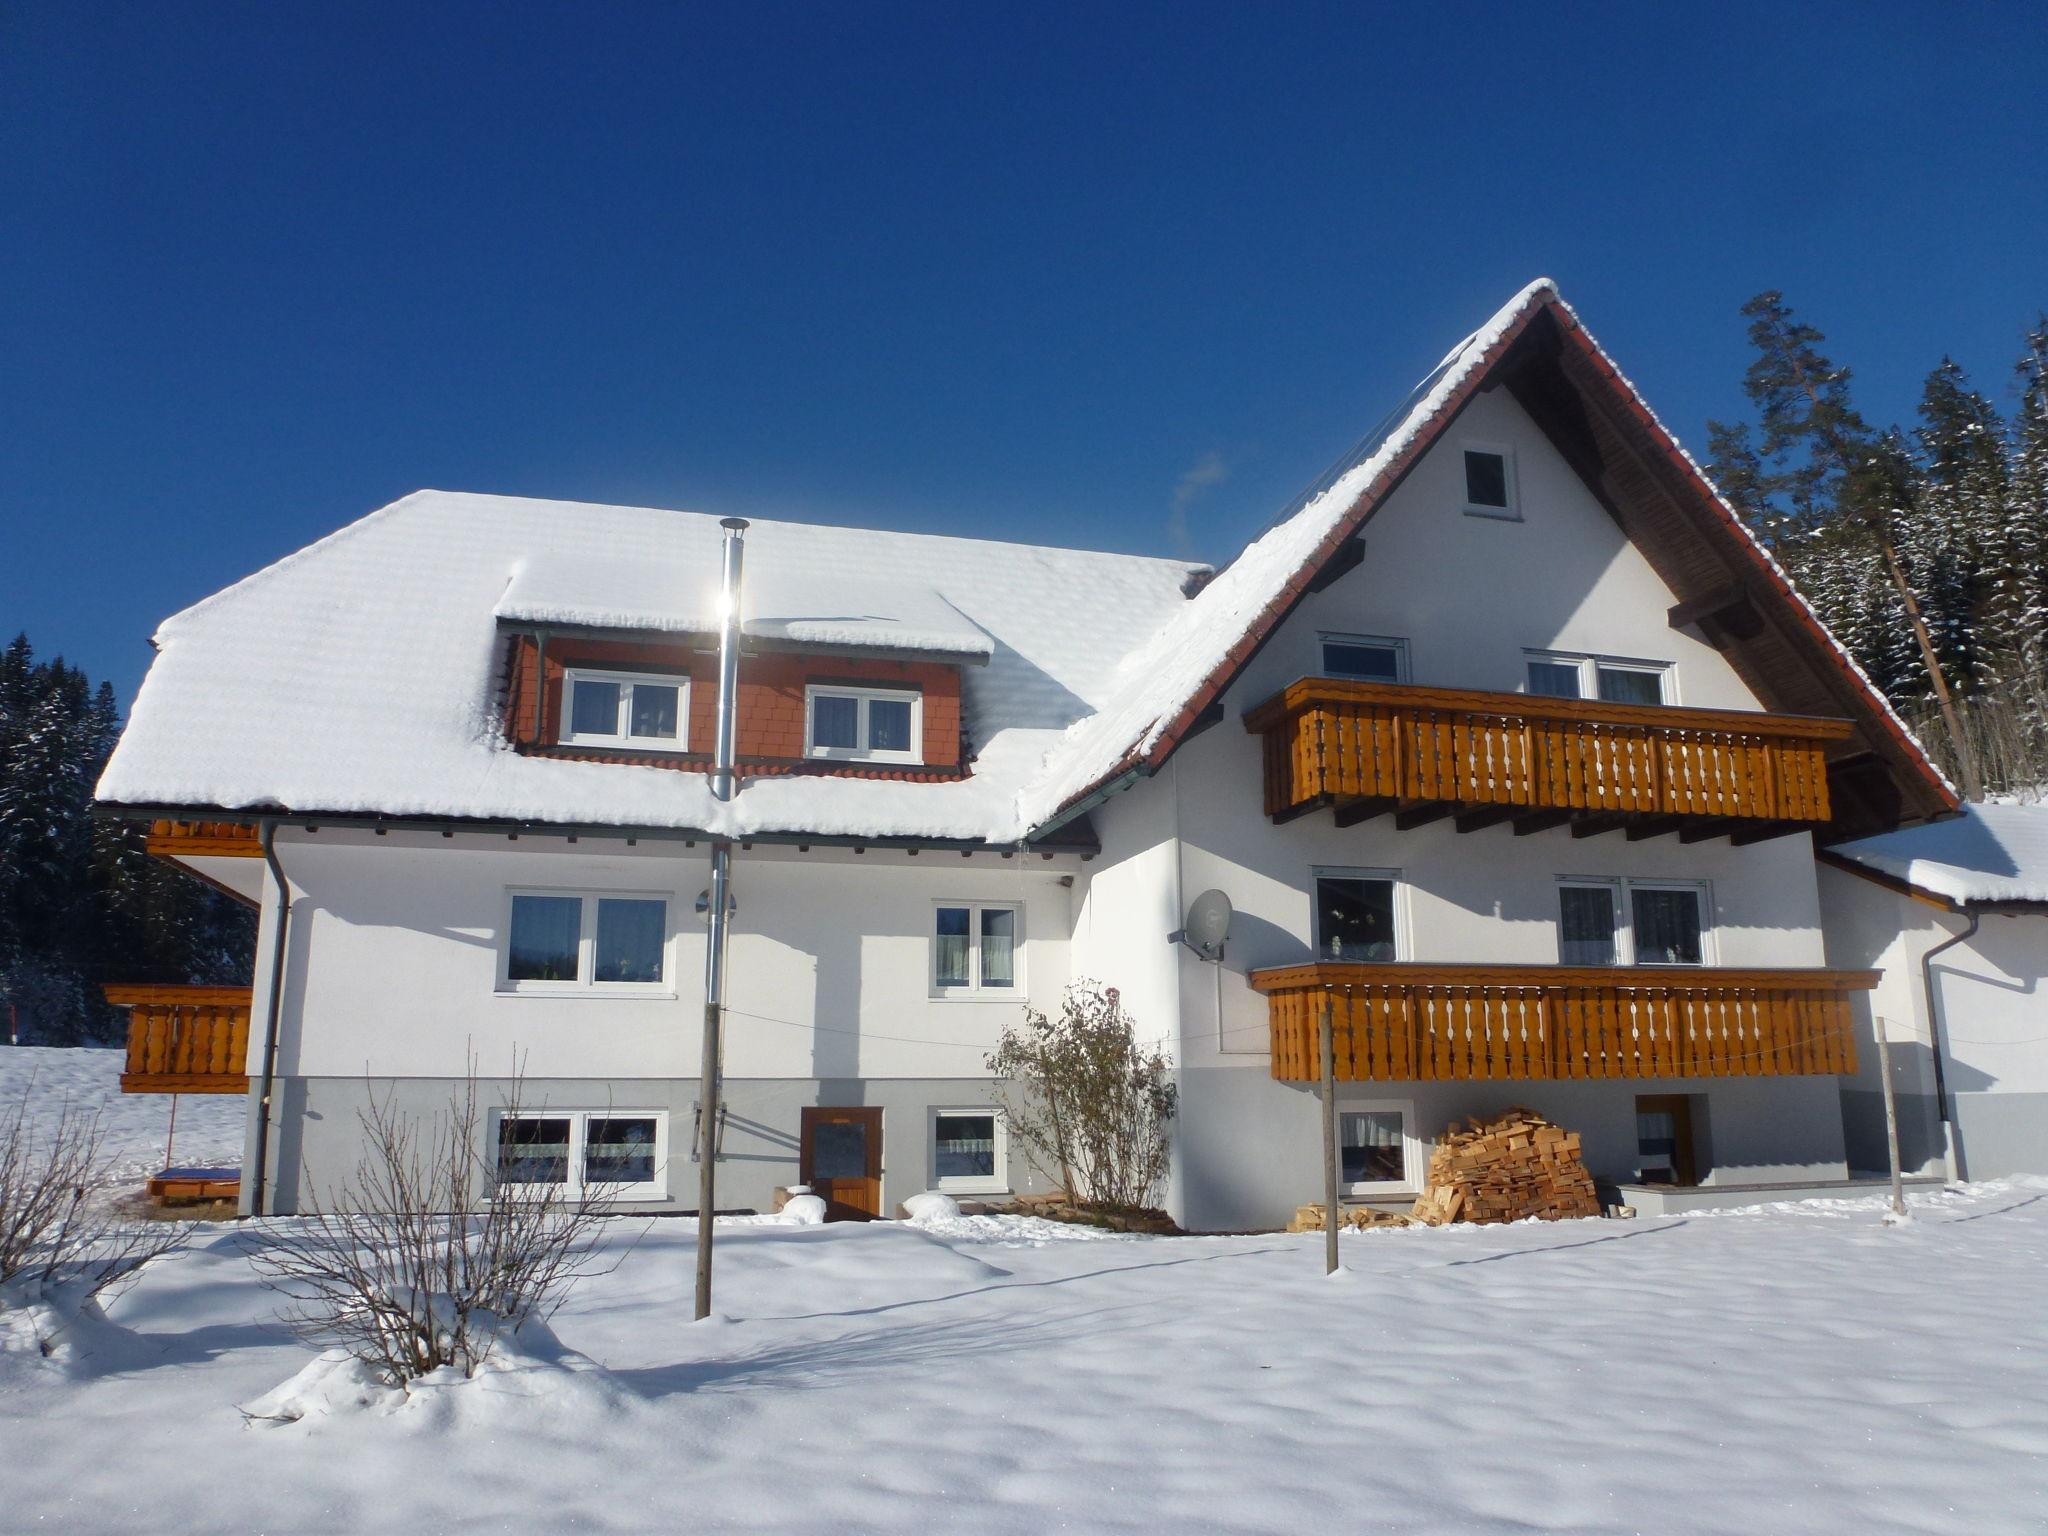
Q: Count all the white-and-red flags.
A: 0